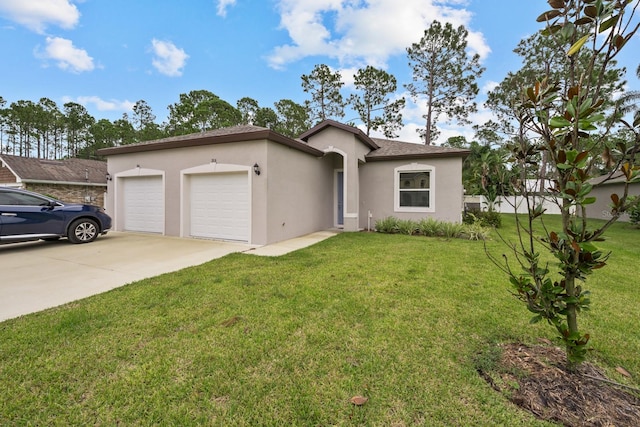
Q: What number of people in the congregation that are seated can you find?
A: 0